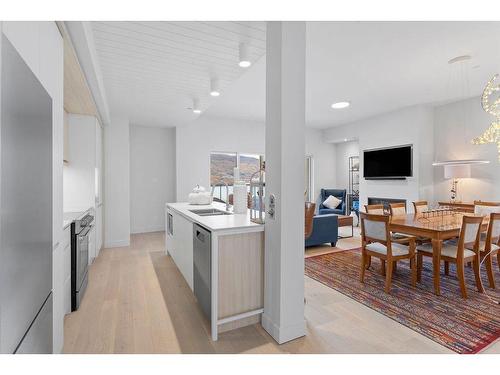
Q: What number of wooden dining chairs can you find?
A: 7